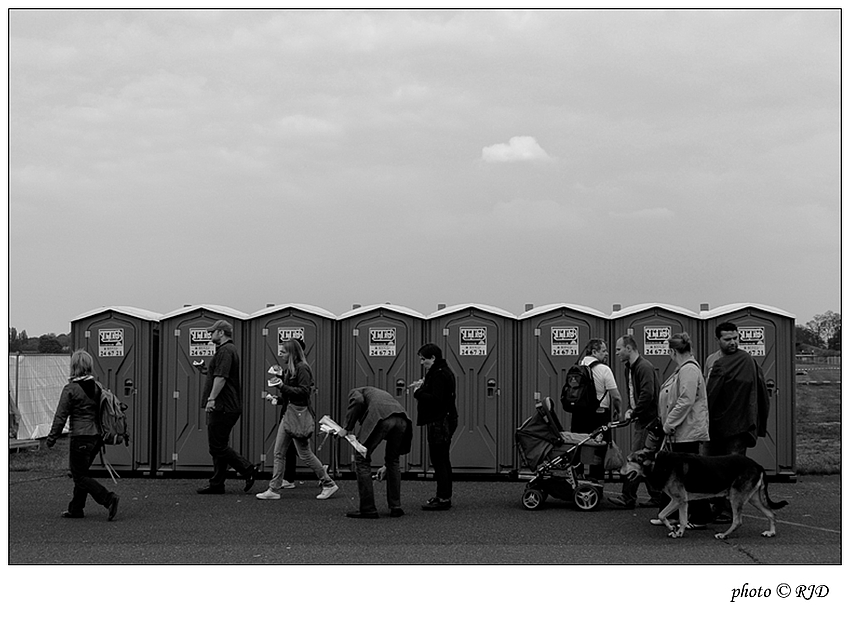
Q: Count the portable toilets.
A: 8